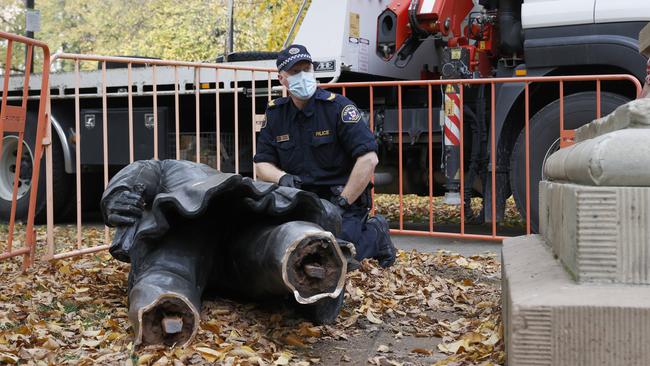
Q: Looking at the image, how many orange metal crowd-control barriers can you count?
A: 3